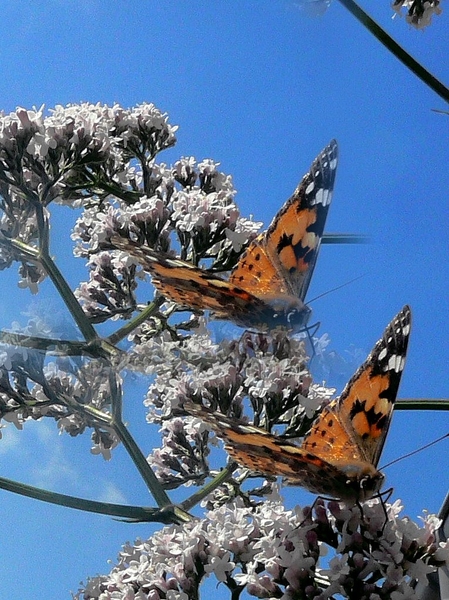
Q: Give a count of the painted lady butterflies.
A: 2